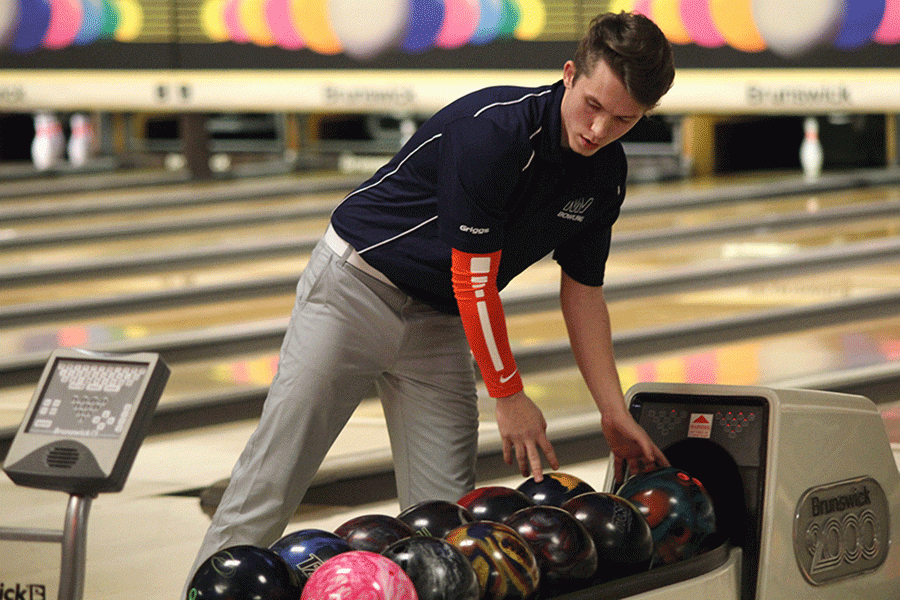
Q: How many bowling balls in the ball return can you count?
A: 12